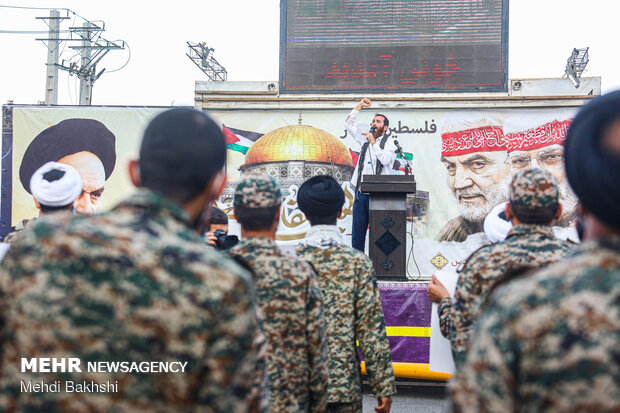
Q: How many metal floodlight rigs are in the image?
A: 2